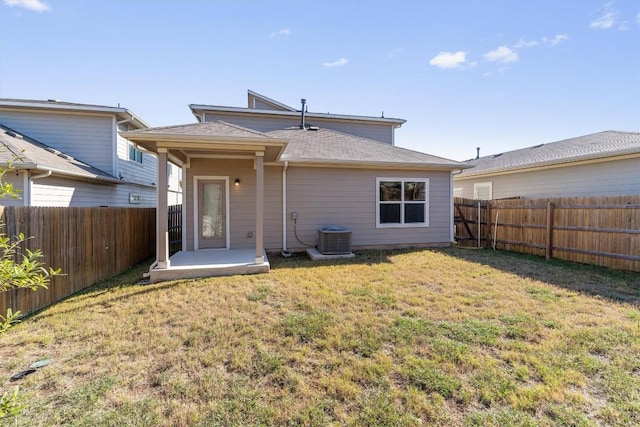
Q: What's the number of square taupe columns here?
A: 2